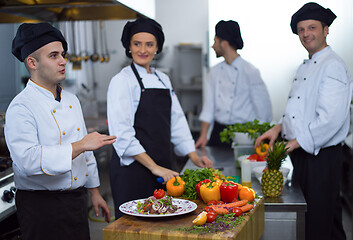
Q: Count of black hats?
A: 4